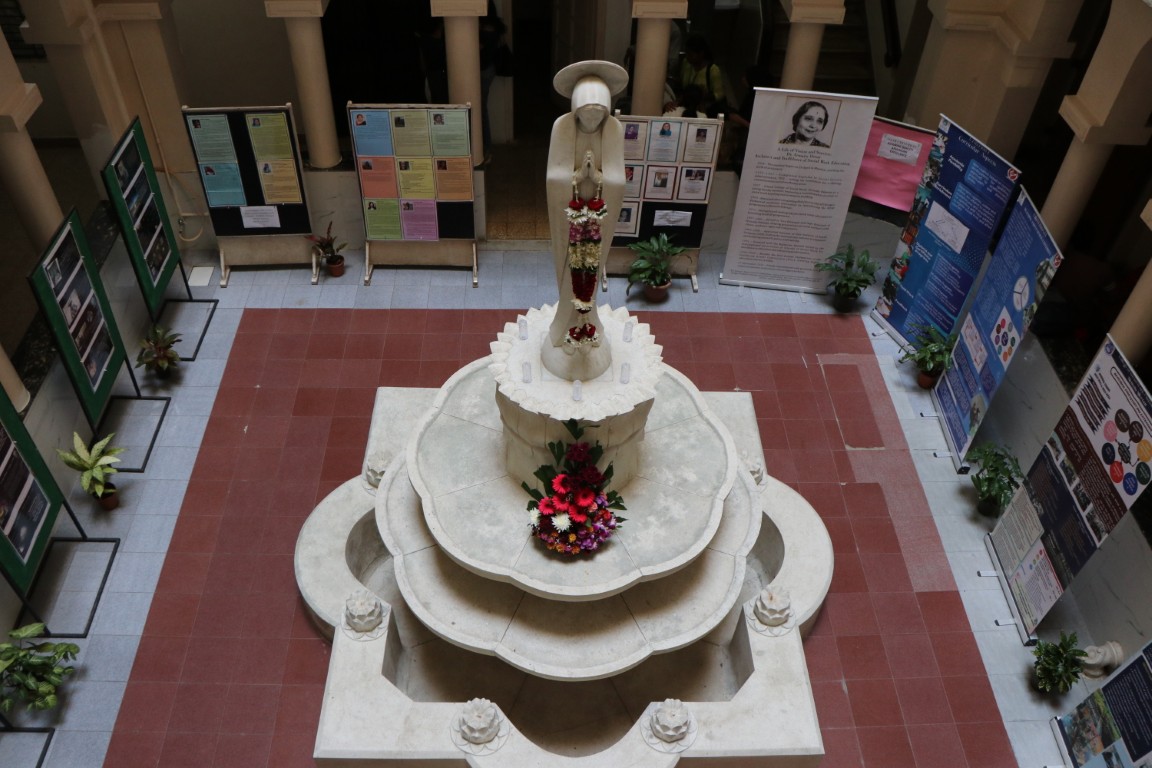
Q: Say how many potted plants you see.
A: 9